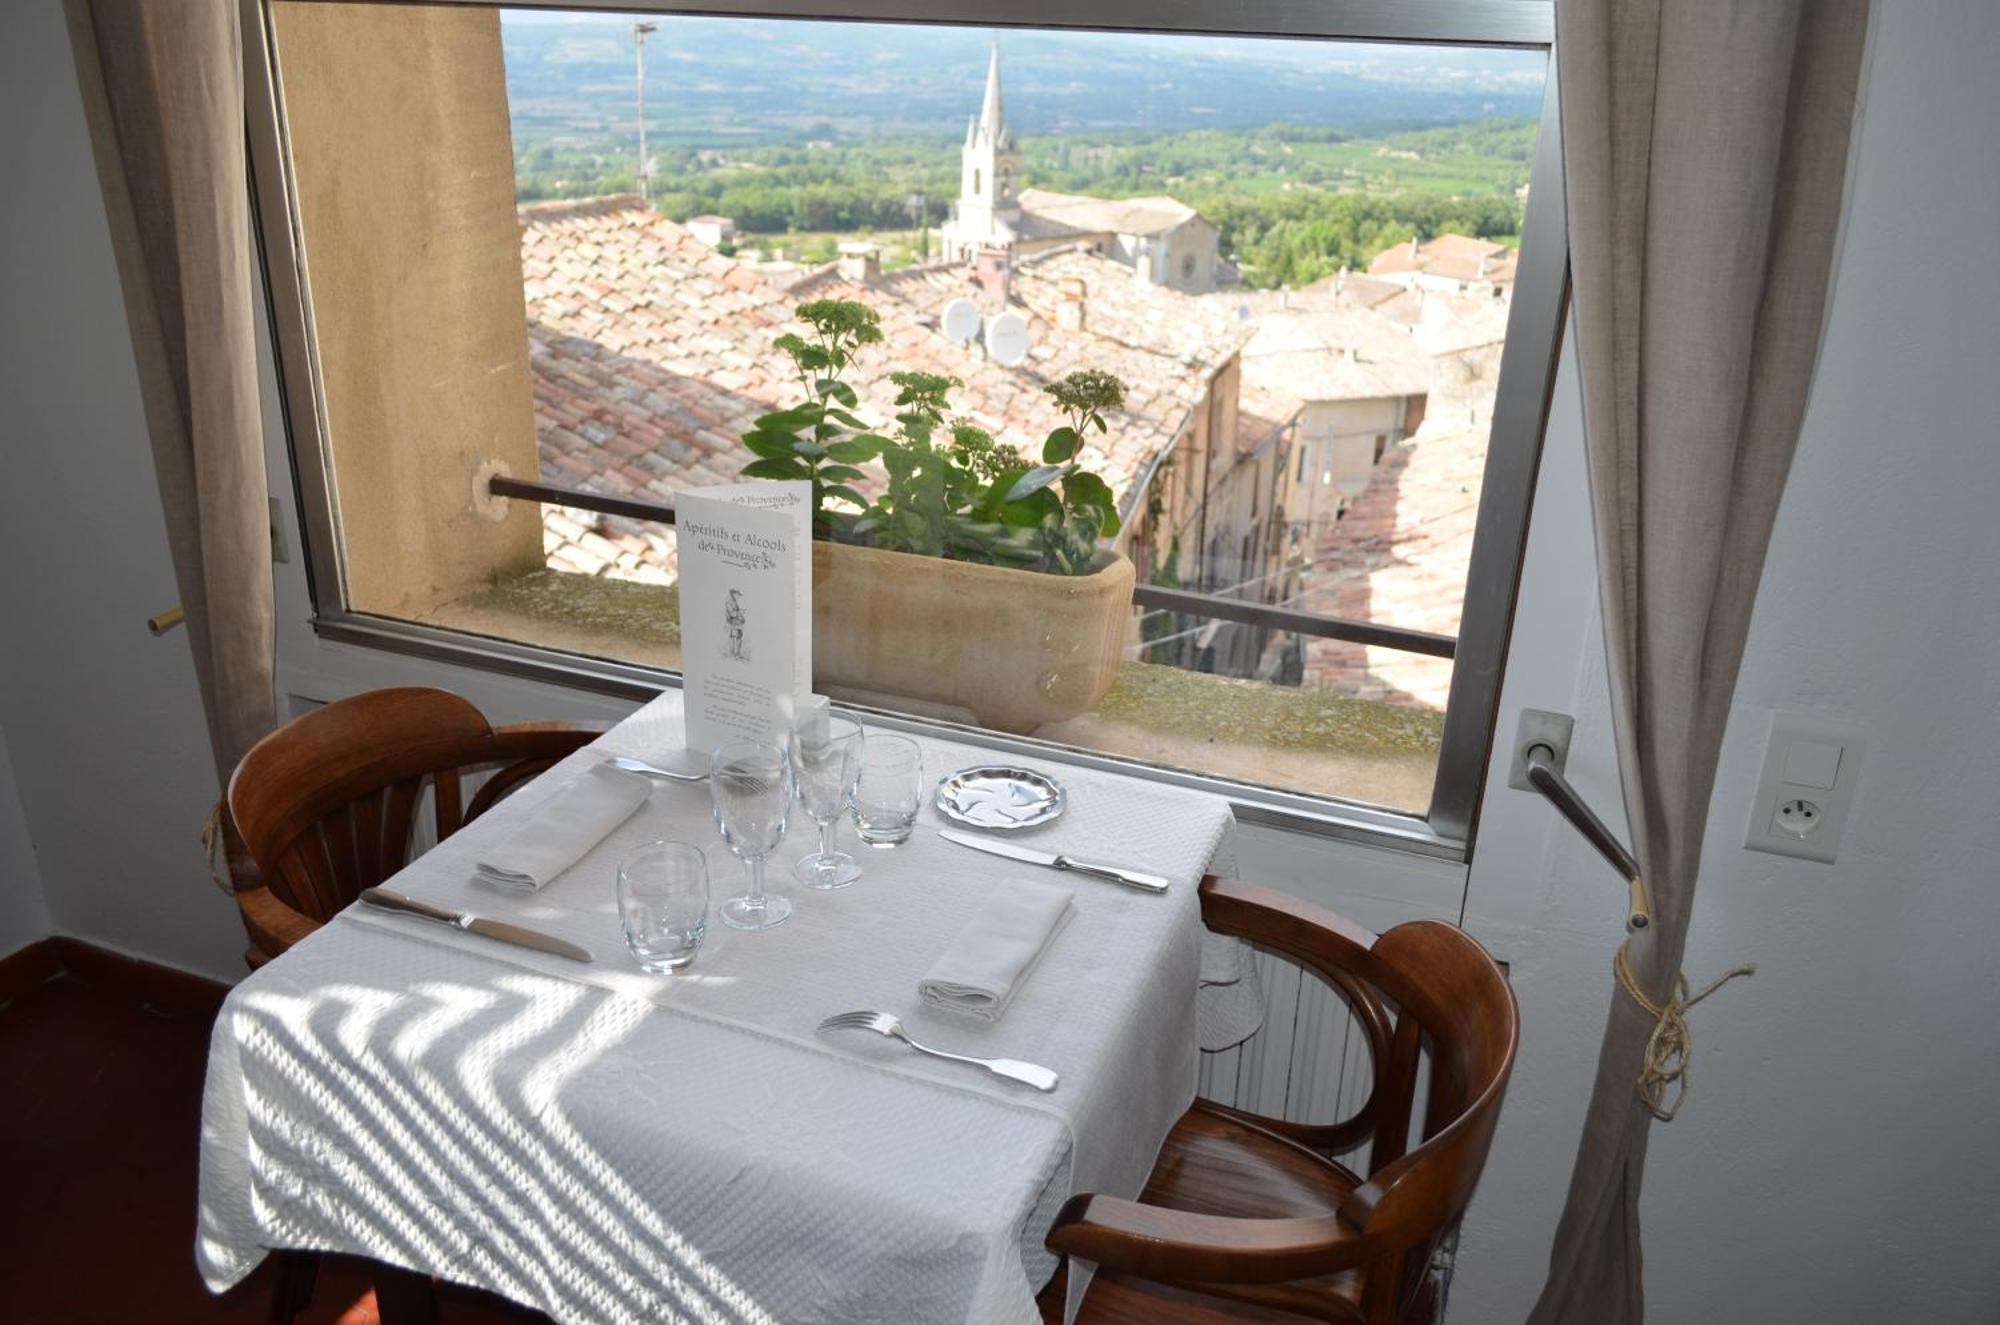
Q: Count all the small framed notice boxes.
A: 0